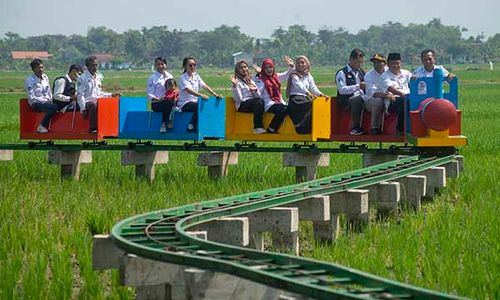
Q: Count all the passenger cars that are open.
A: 4